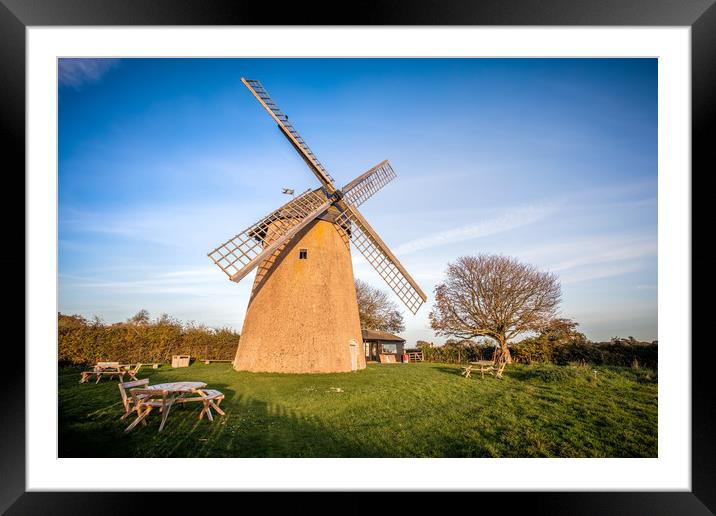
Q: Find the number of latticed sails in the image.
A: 4